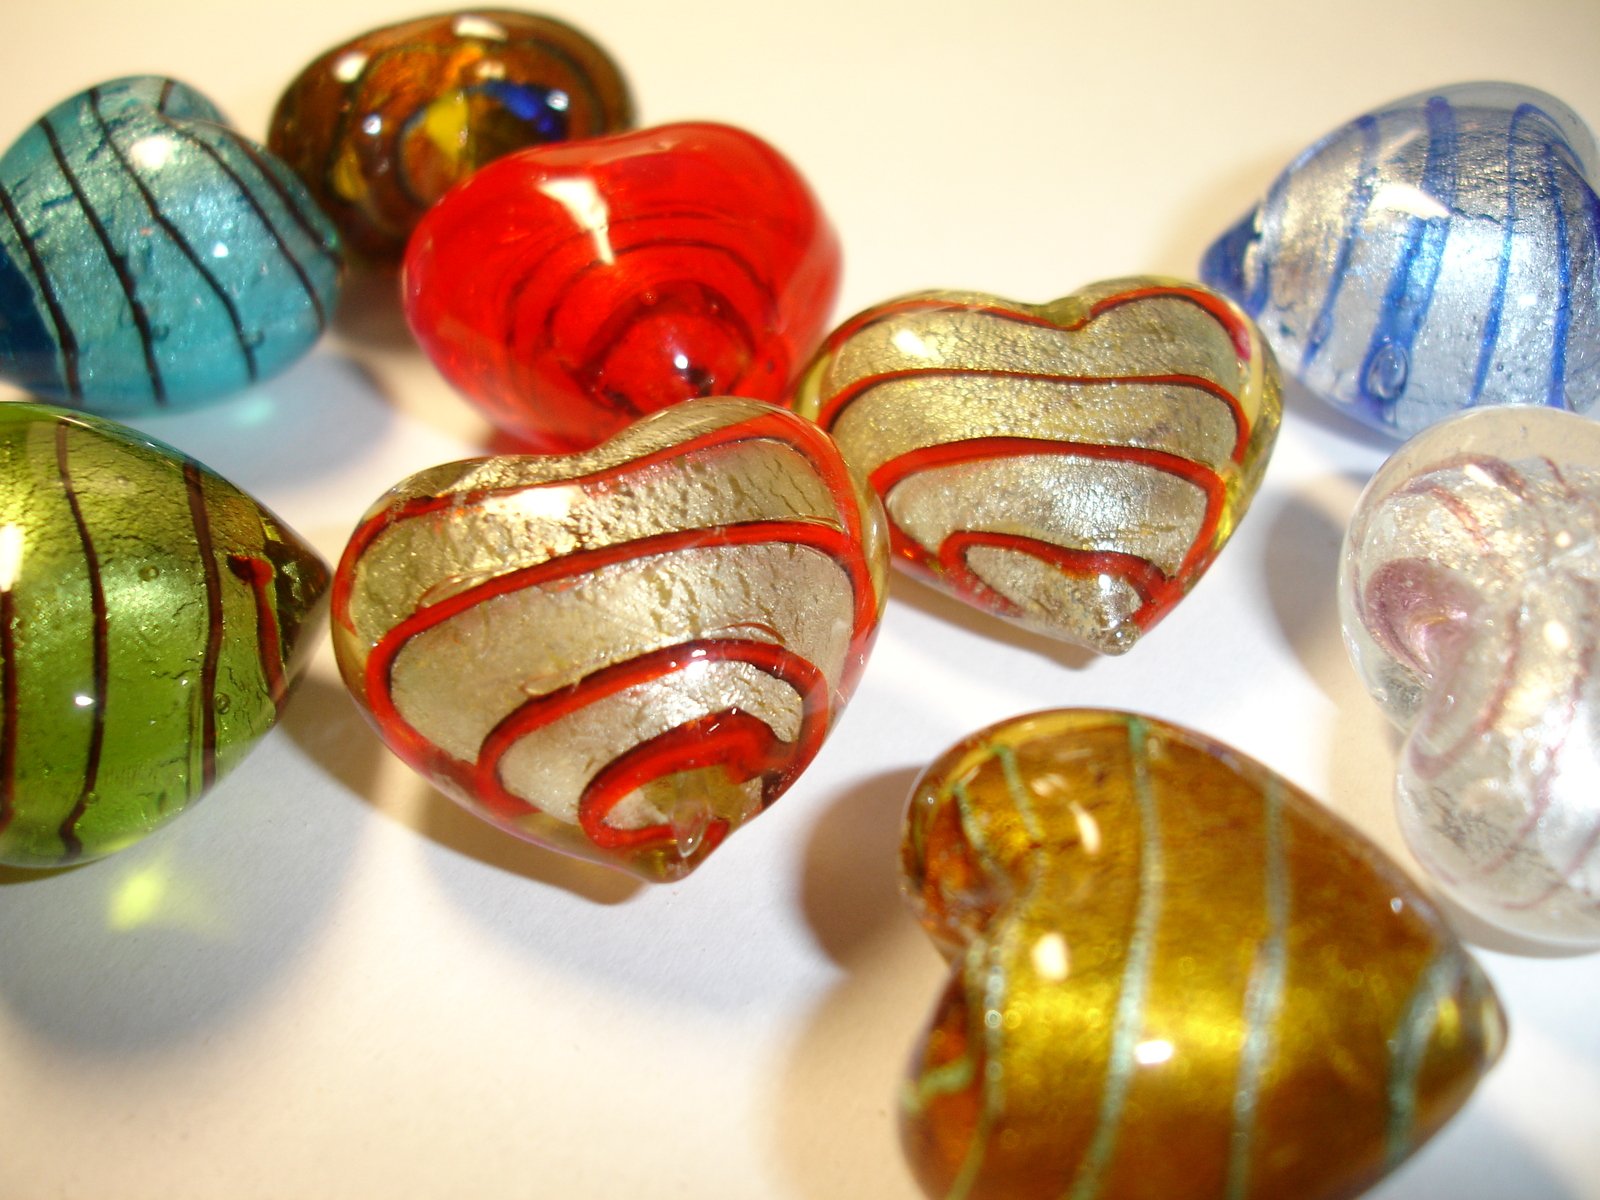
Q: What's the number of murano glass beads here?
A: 9